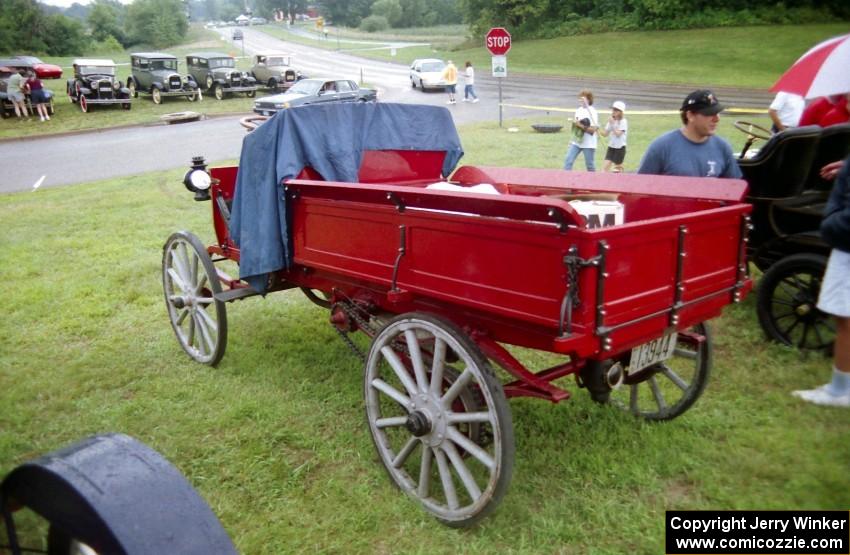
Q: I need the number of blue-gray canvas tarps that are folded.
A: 1